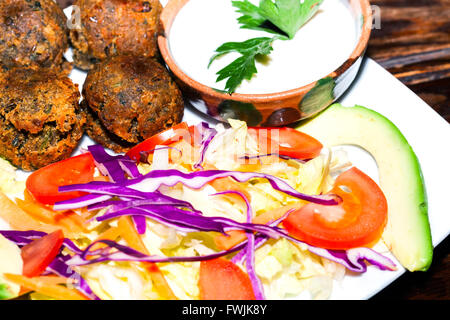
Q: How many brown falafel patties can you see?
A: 4